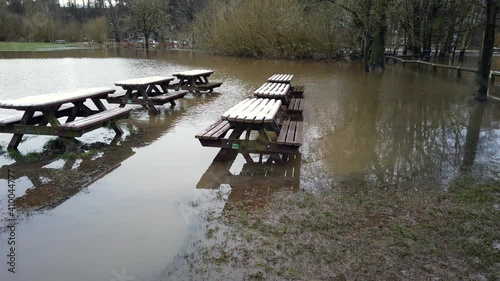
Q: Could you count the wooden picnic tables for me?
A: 6